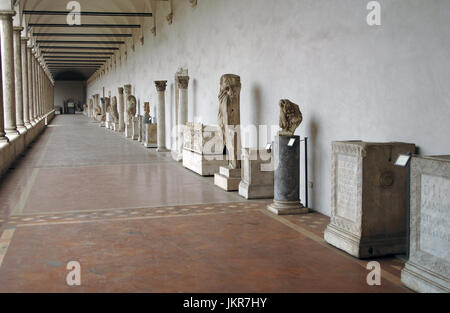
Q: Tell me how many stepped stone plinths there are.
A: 1